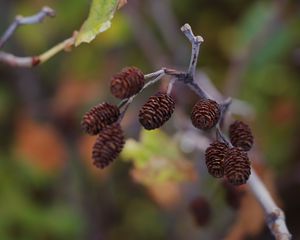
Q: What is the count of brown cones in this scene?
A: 8